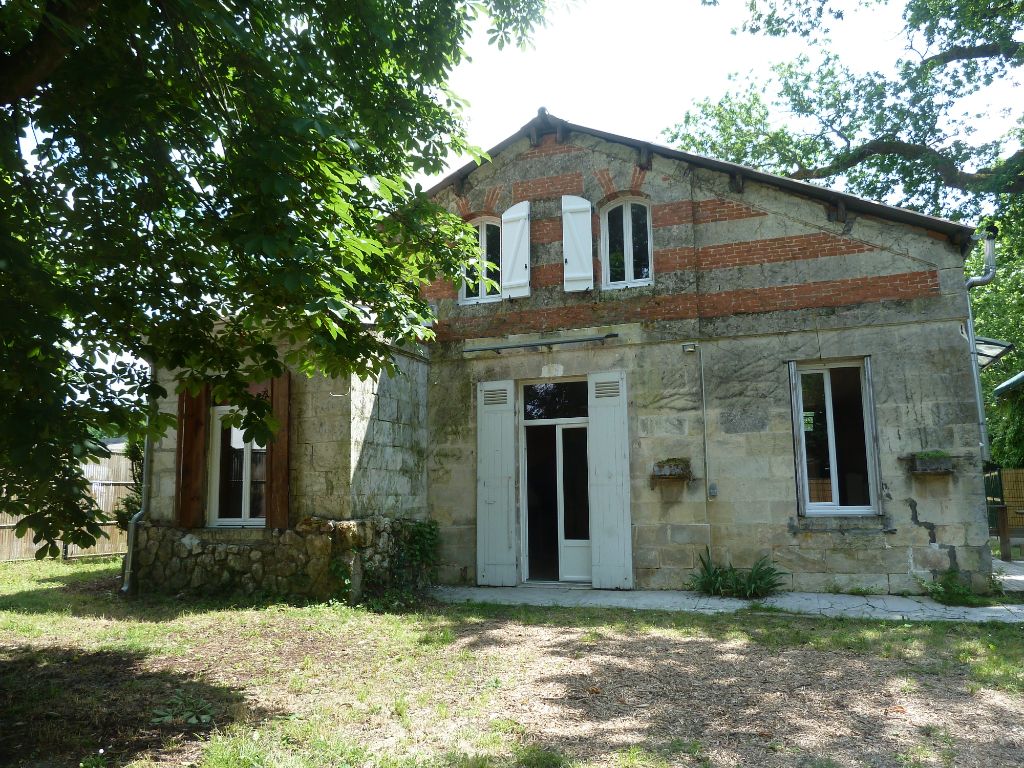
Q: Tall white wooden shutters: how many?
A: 2